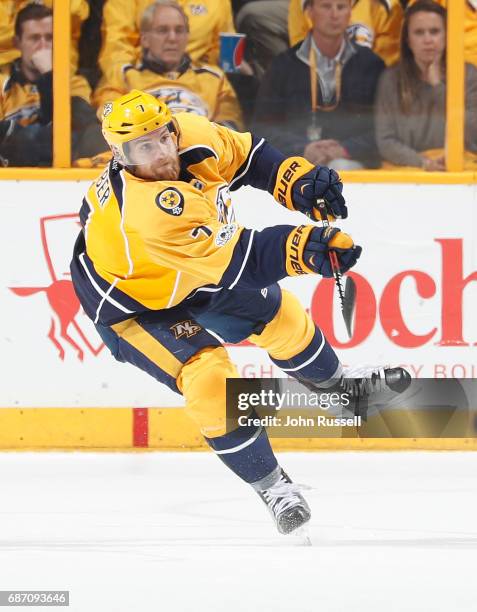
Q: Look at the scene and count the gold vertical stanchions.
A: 2